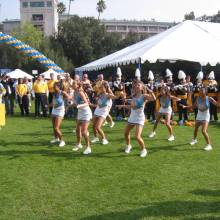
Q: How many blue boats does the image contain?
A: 0